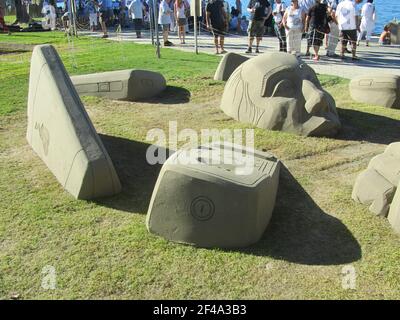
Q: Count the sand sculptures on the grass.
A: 7